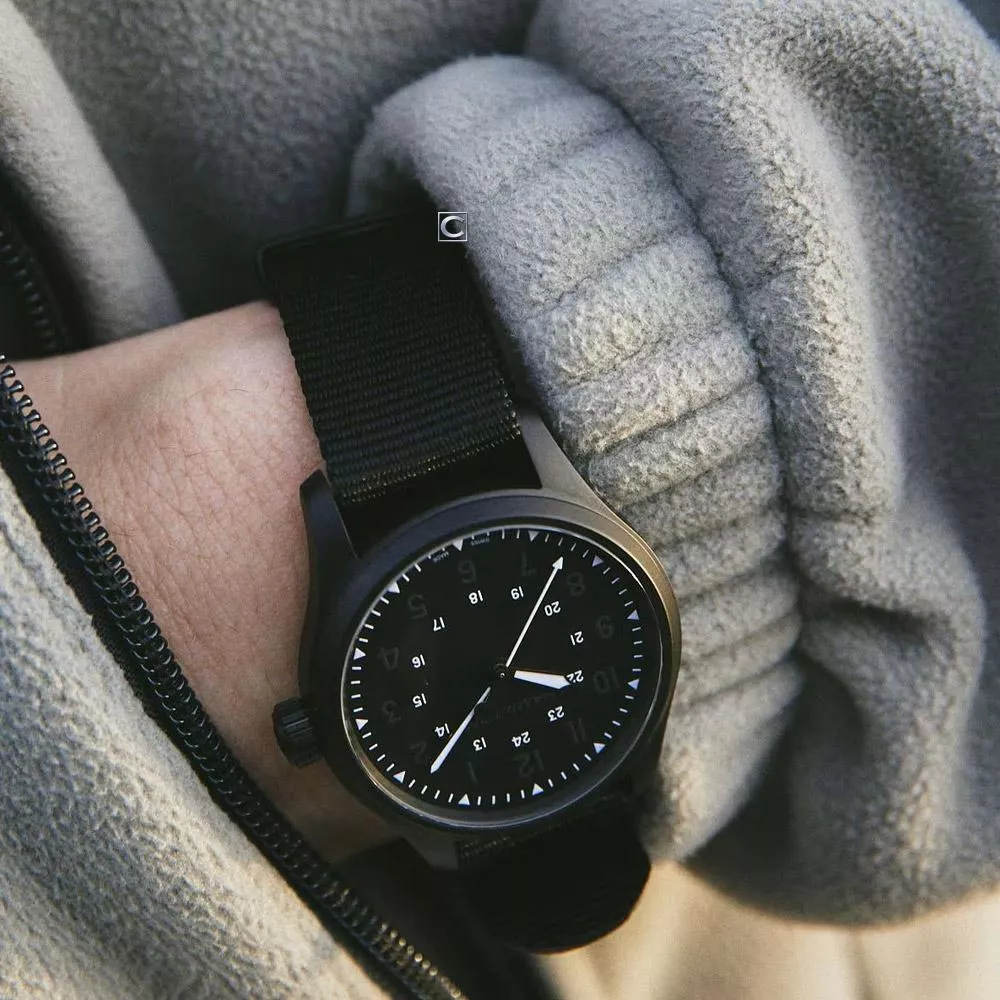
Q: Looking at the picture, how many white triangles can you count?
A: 12